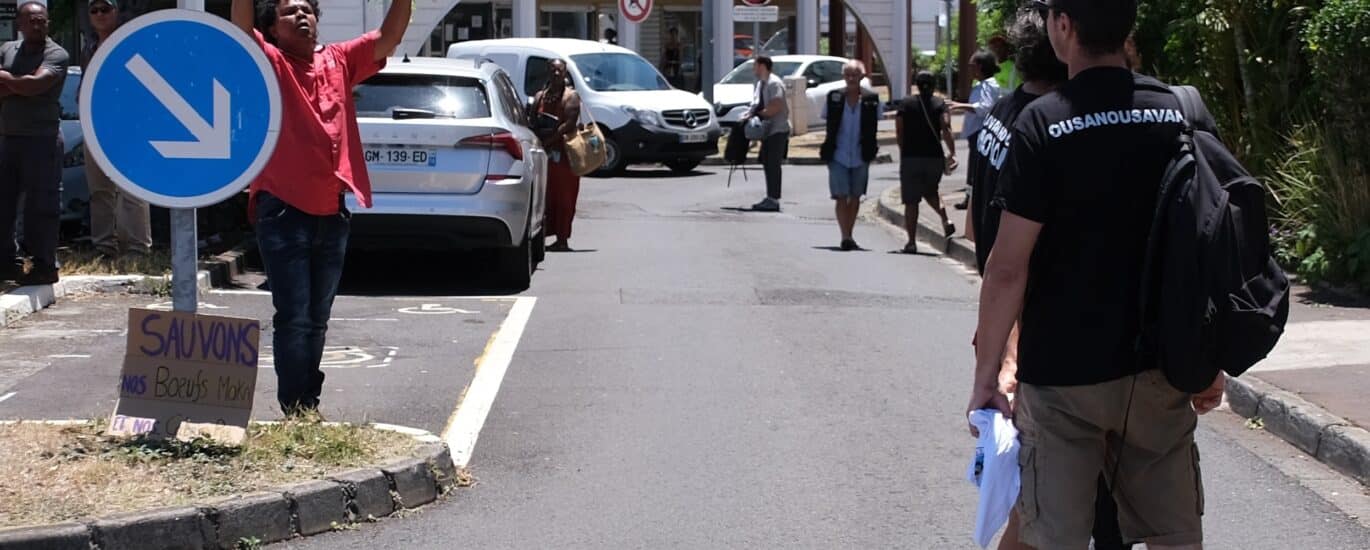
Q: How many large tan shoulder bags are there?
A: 1